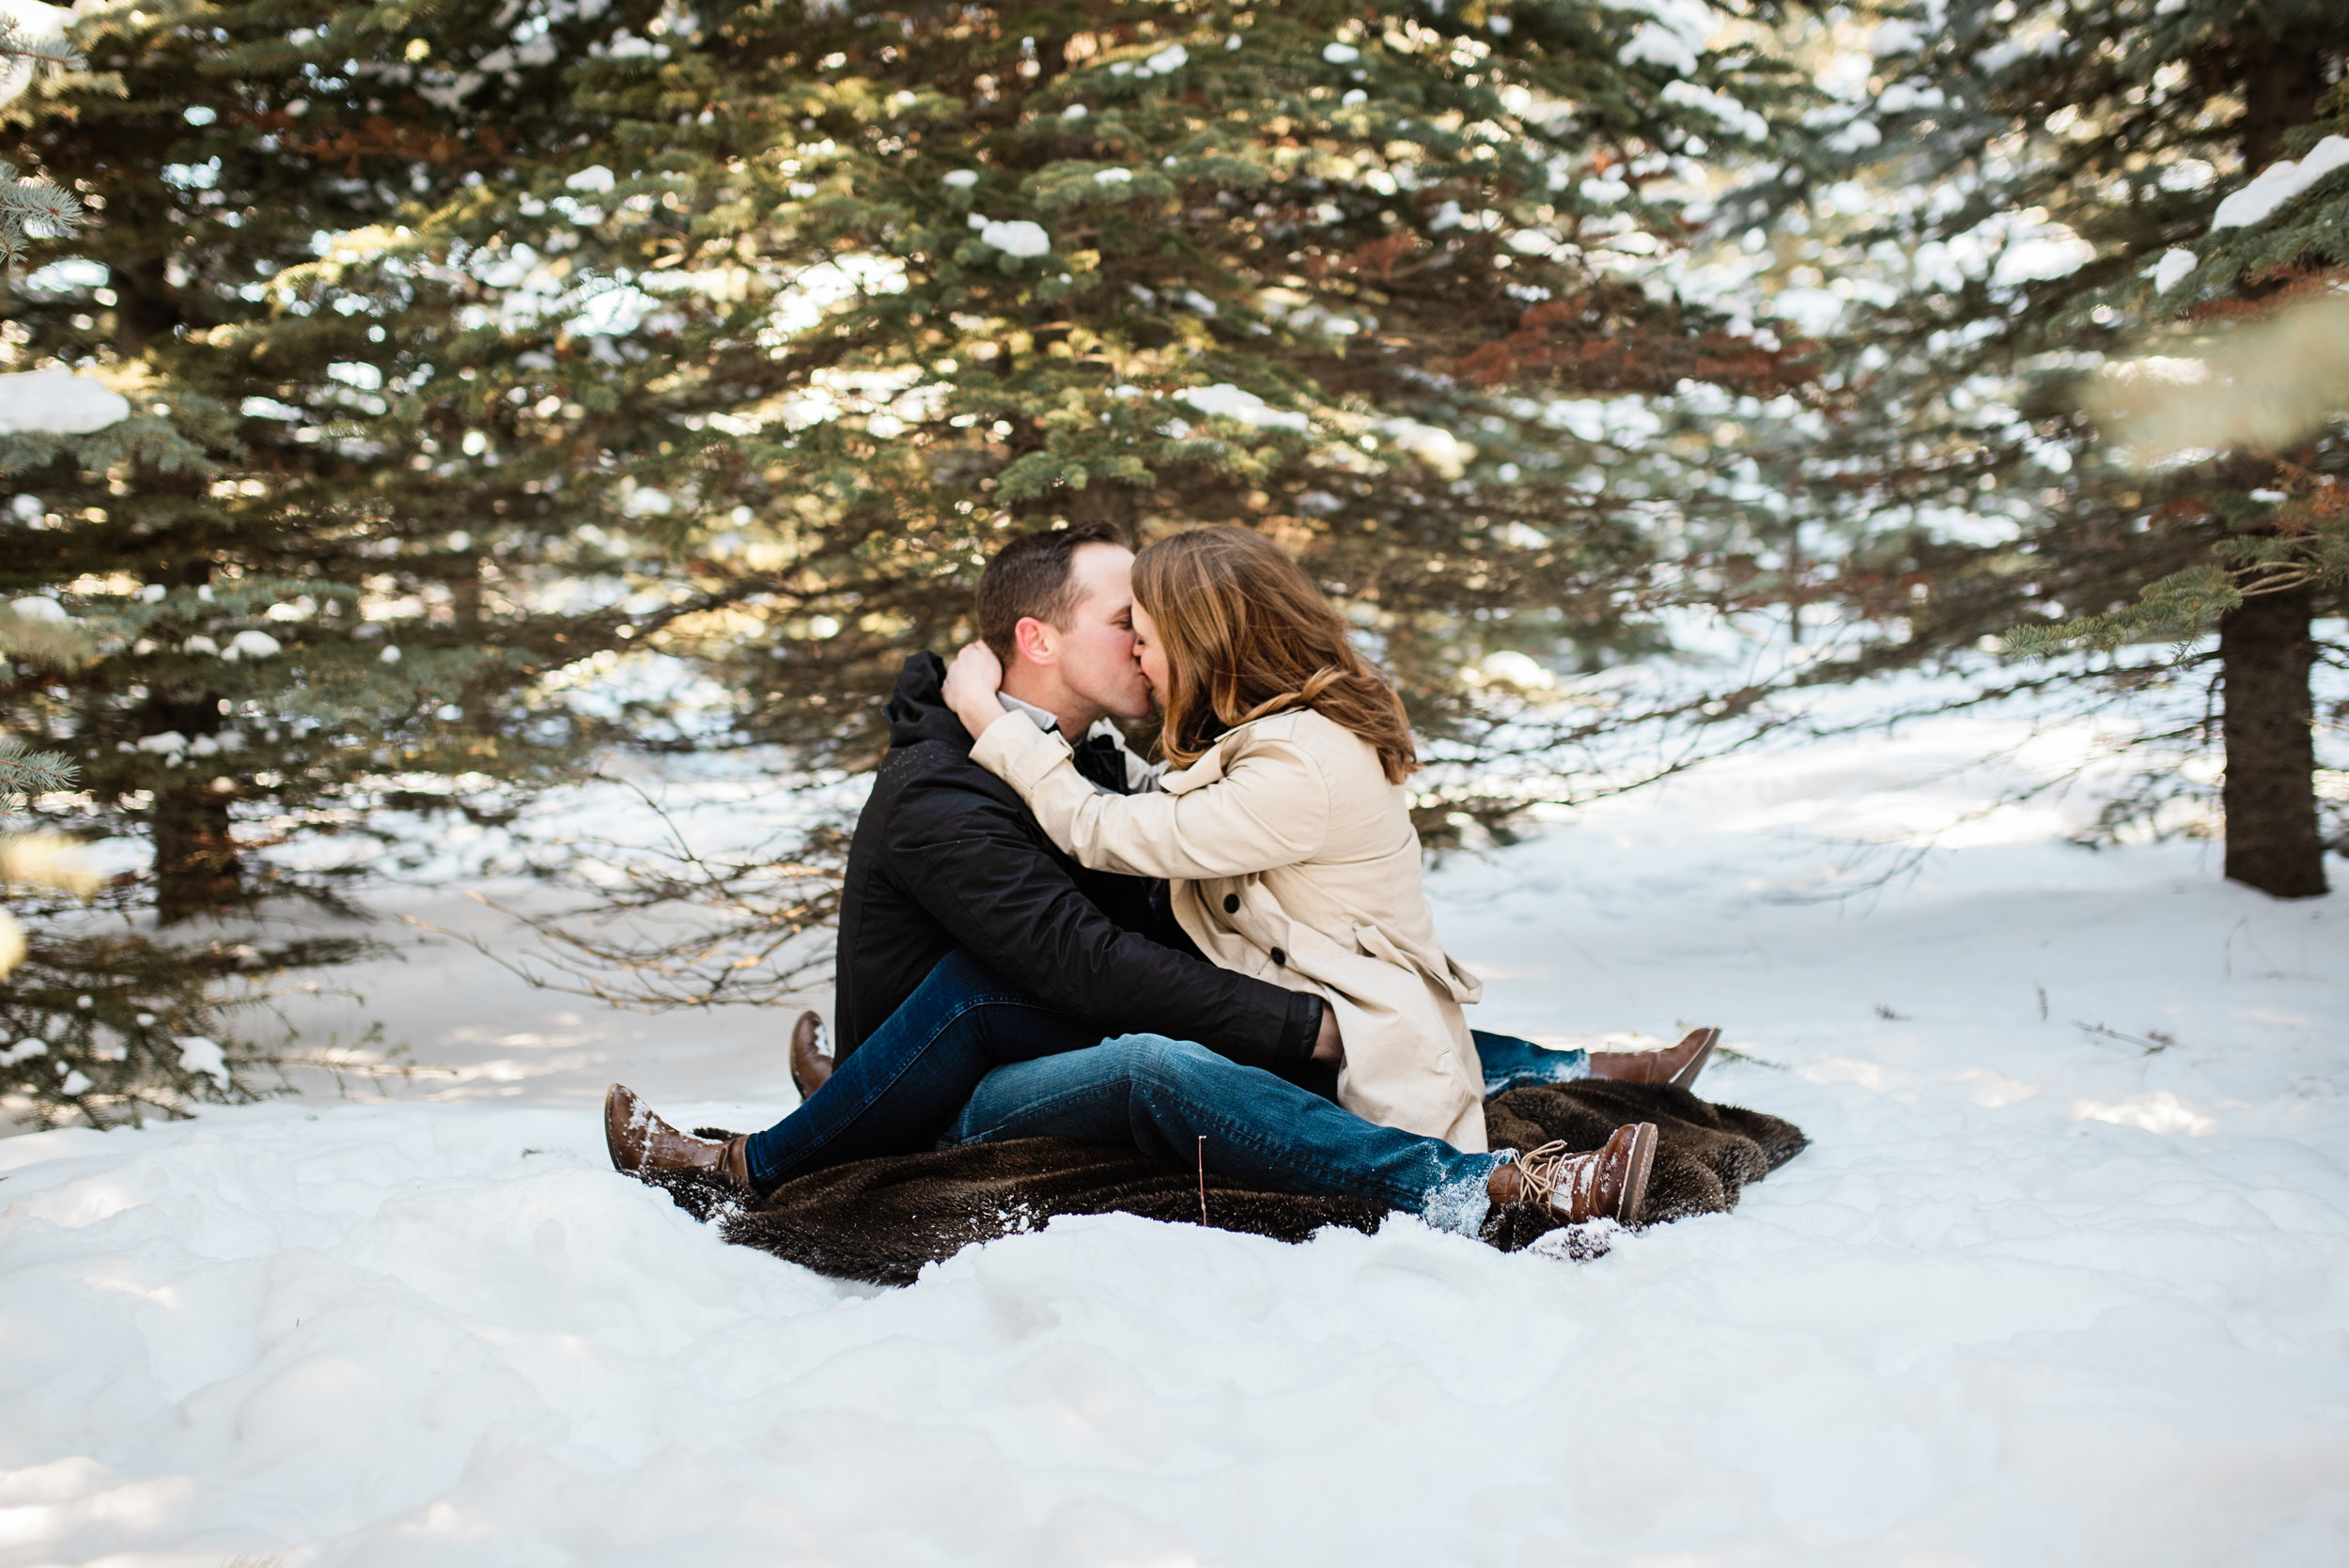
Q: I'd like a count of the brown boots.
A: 4